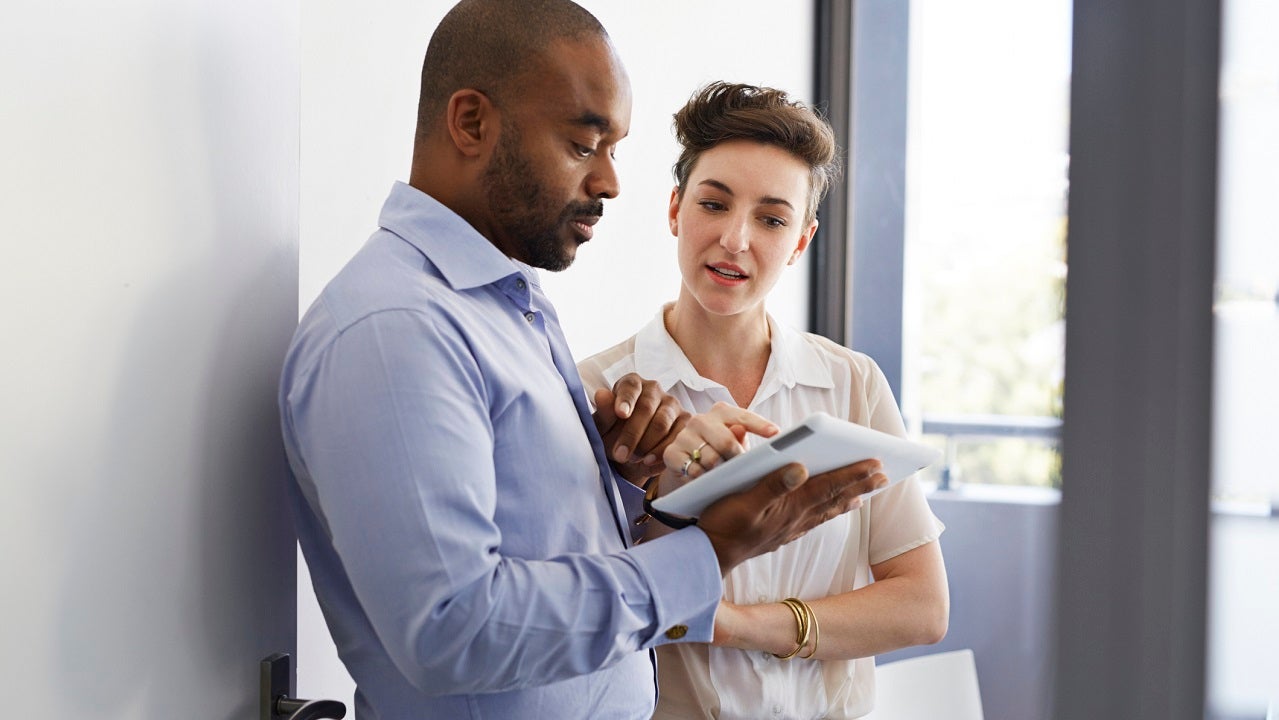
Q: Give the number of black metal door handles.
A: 1